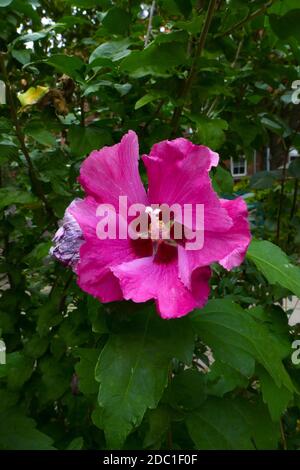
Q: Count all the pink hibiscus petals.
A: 5